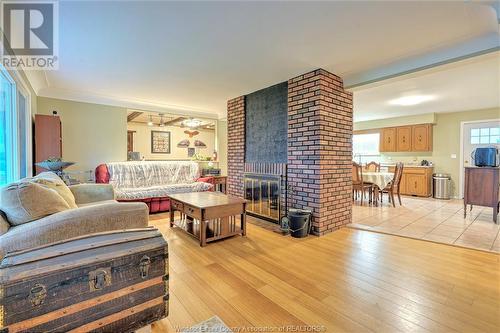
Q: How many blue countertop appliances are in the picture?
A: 1